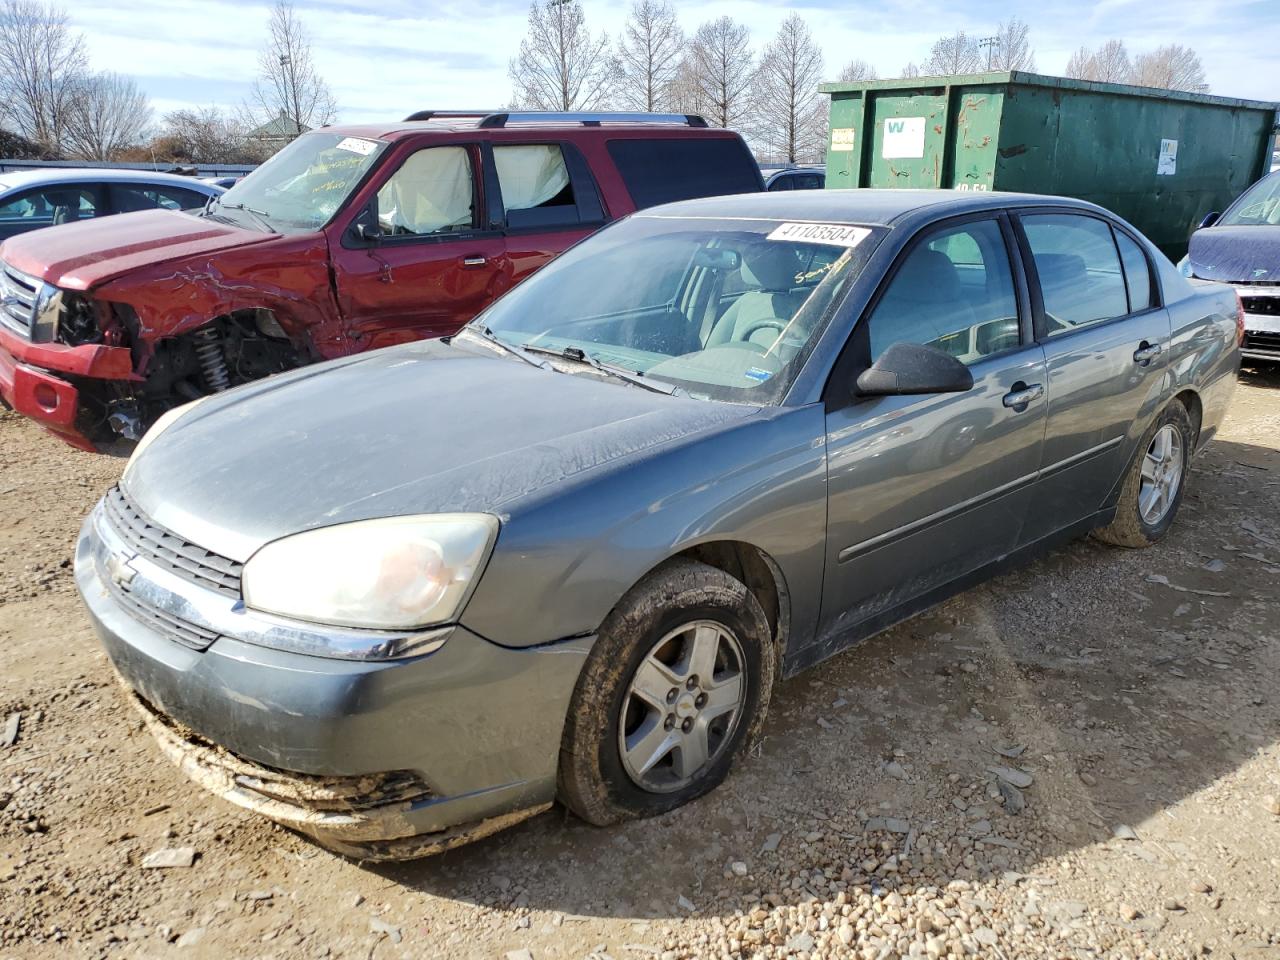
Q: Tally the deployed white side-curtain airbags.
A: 2